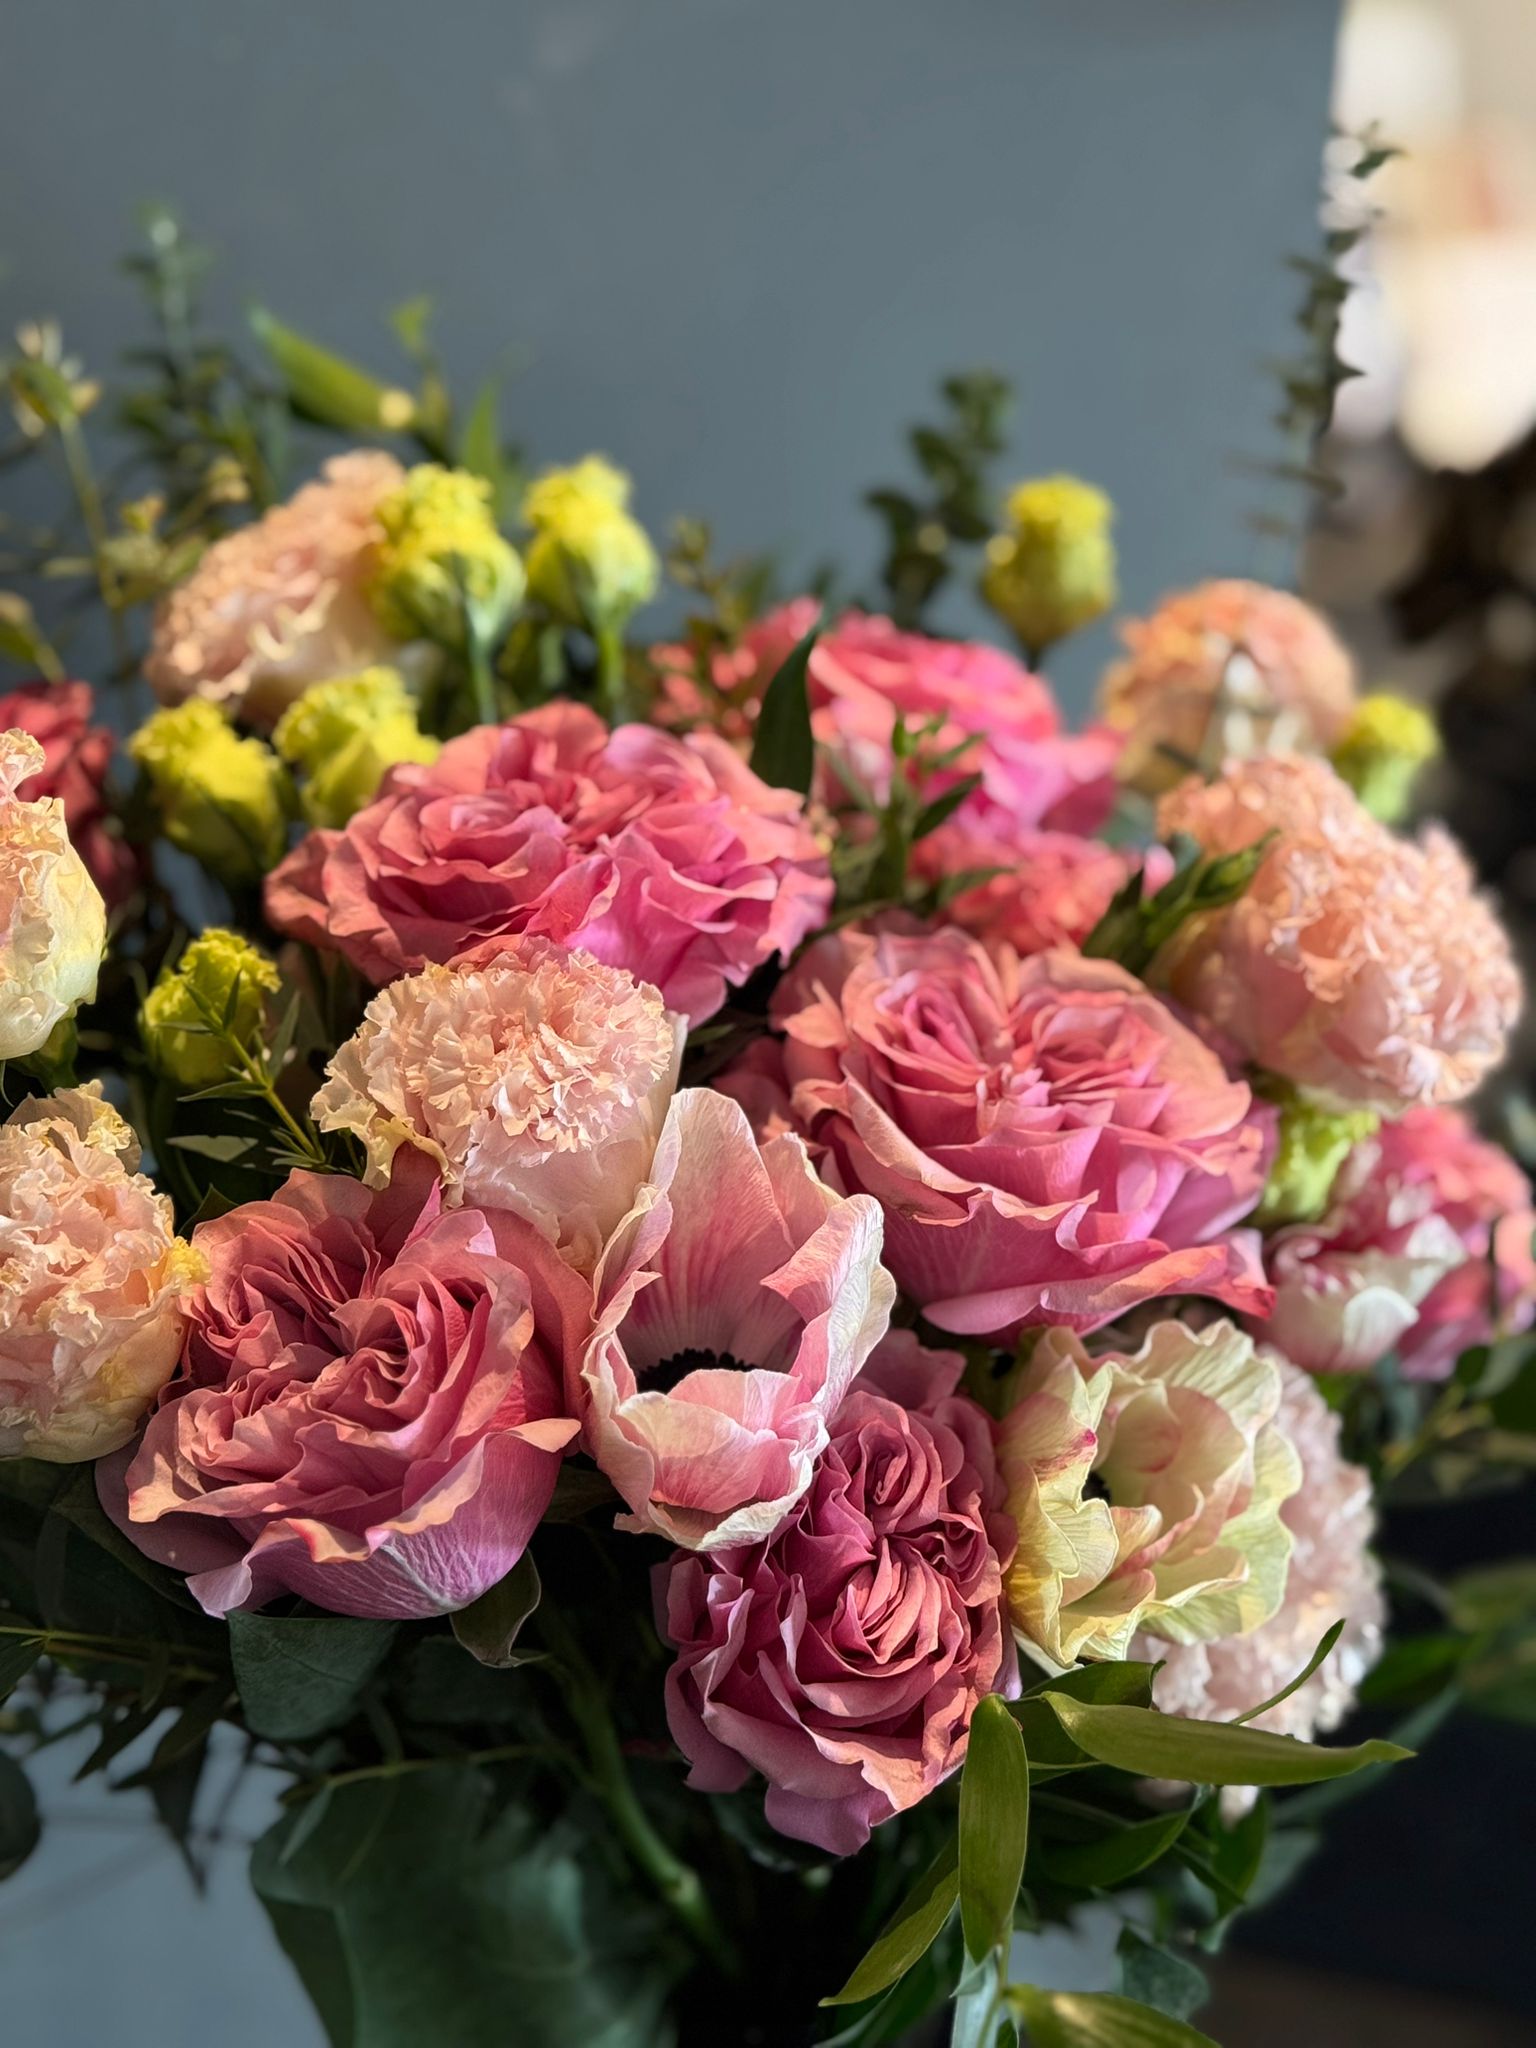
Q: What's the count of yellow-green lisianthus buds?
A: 8